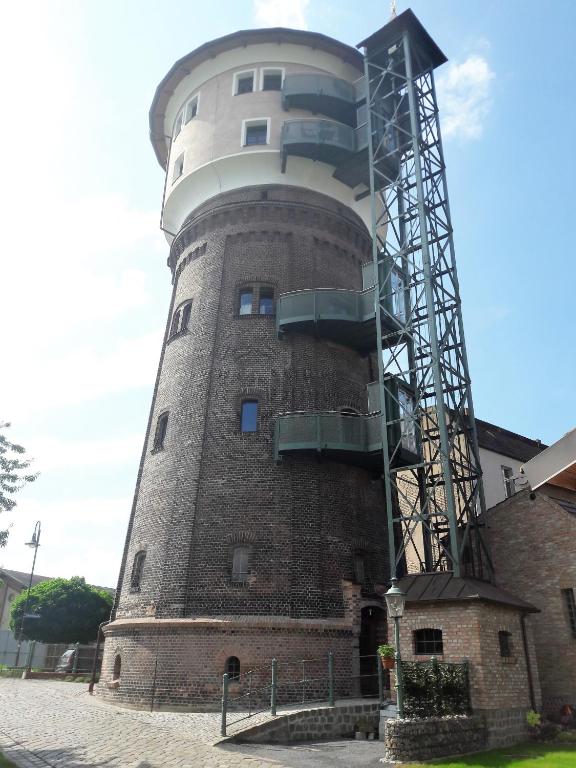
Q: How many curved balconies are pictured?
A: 4